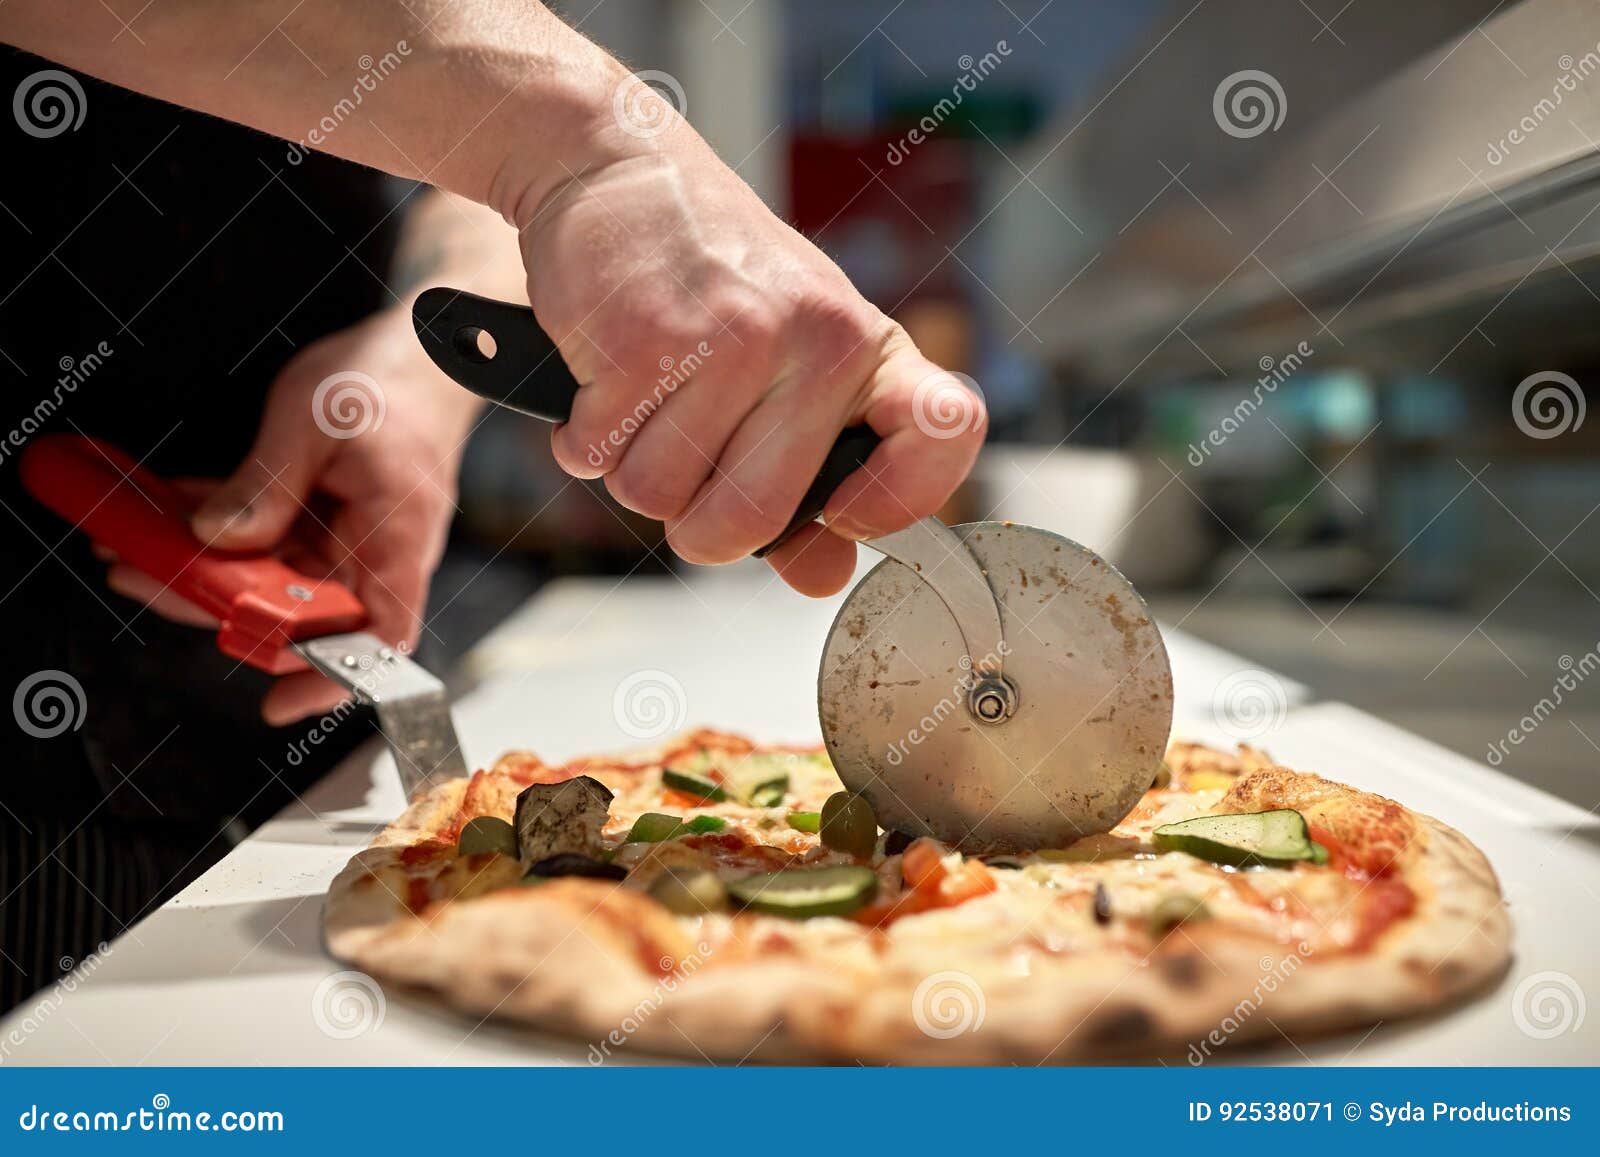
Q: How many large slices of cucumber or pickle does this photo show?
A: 2